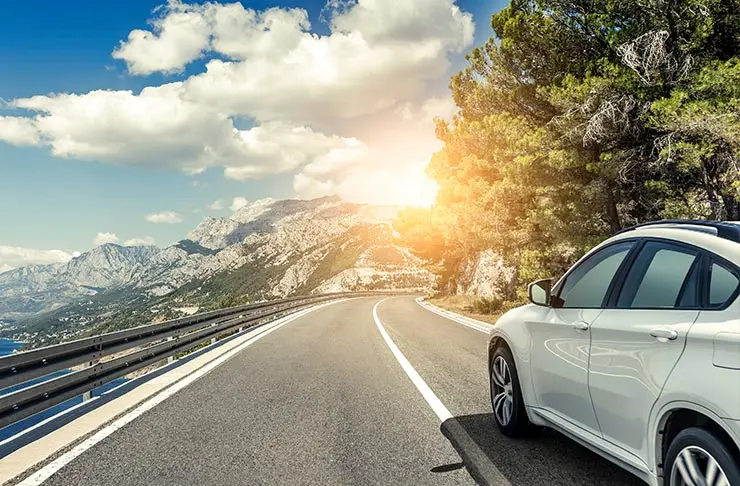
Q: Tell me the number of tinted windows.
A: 3